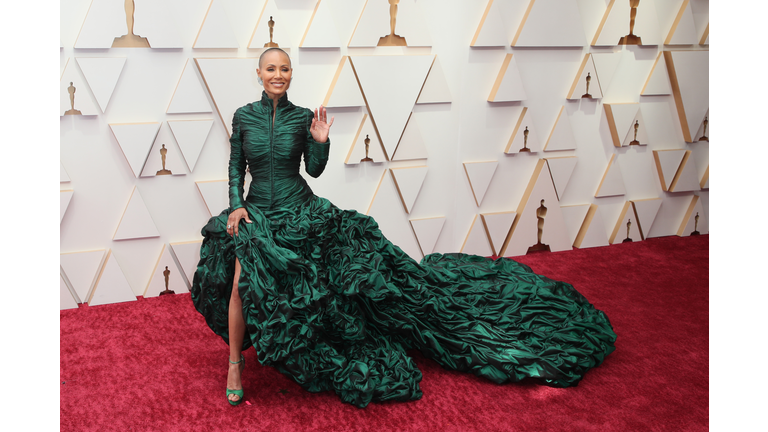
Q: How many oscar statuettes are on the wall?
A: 15